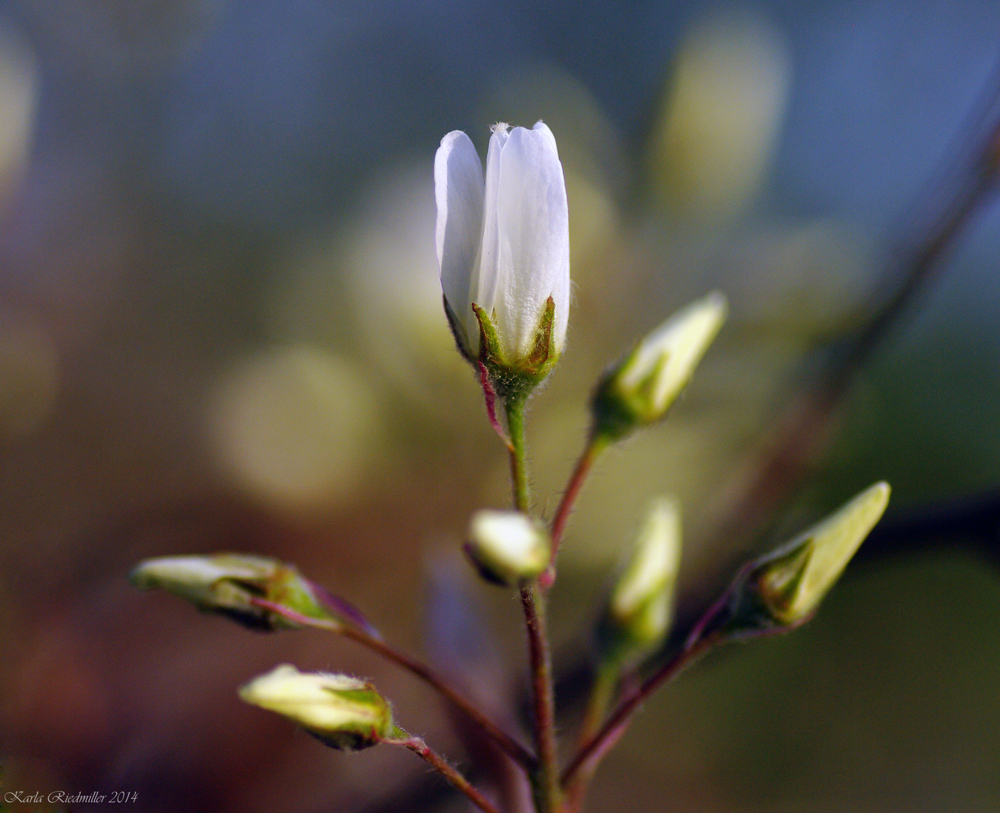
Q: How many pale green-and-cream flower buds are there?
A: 6